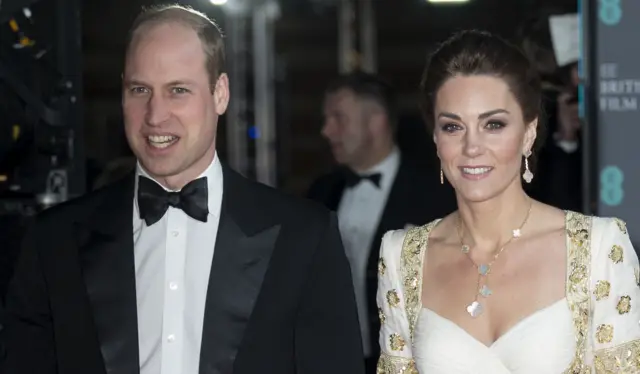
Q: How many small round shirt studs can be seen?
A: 3